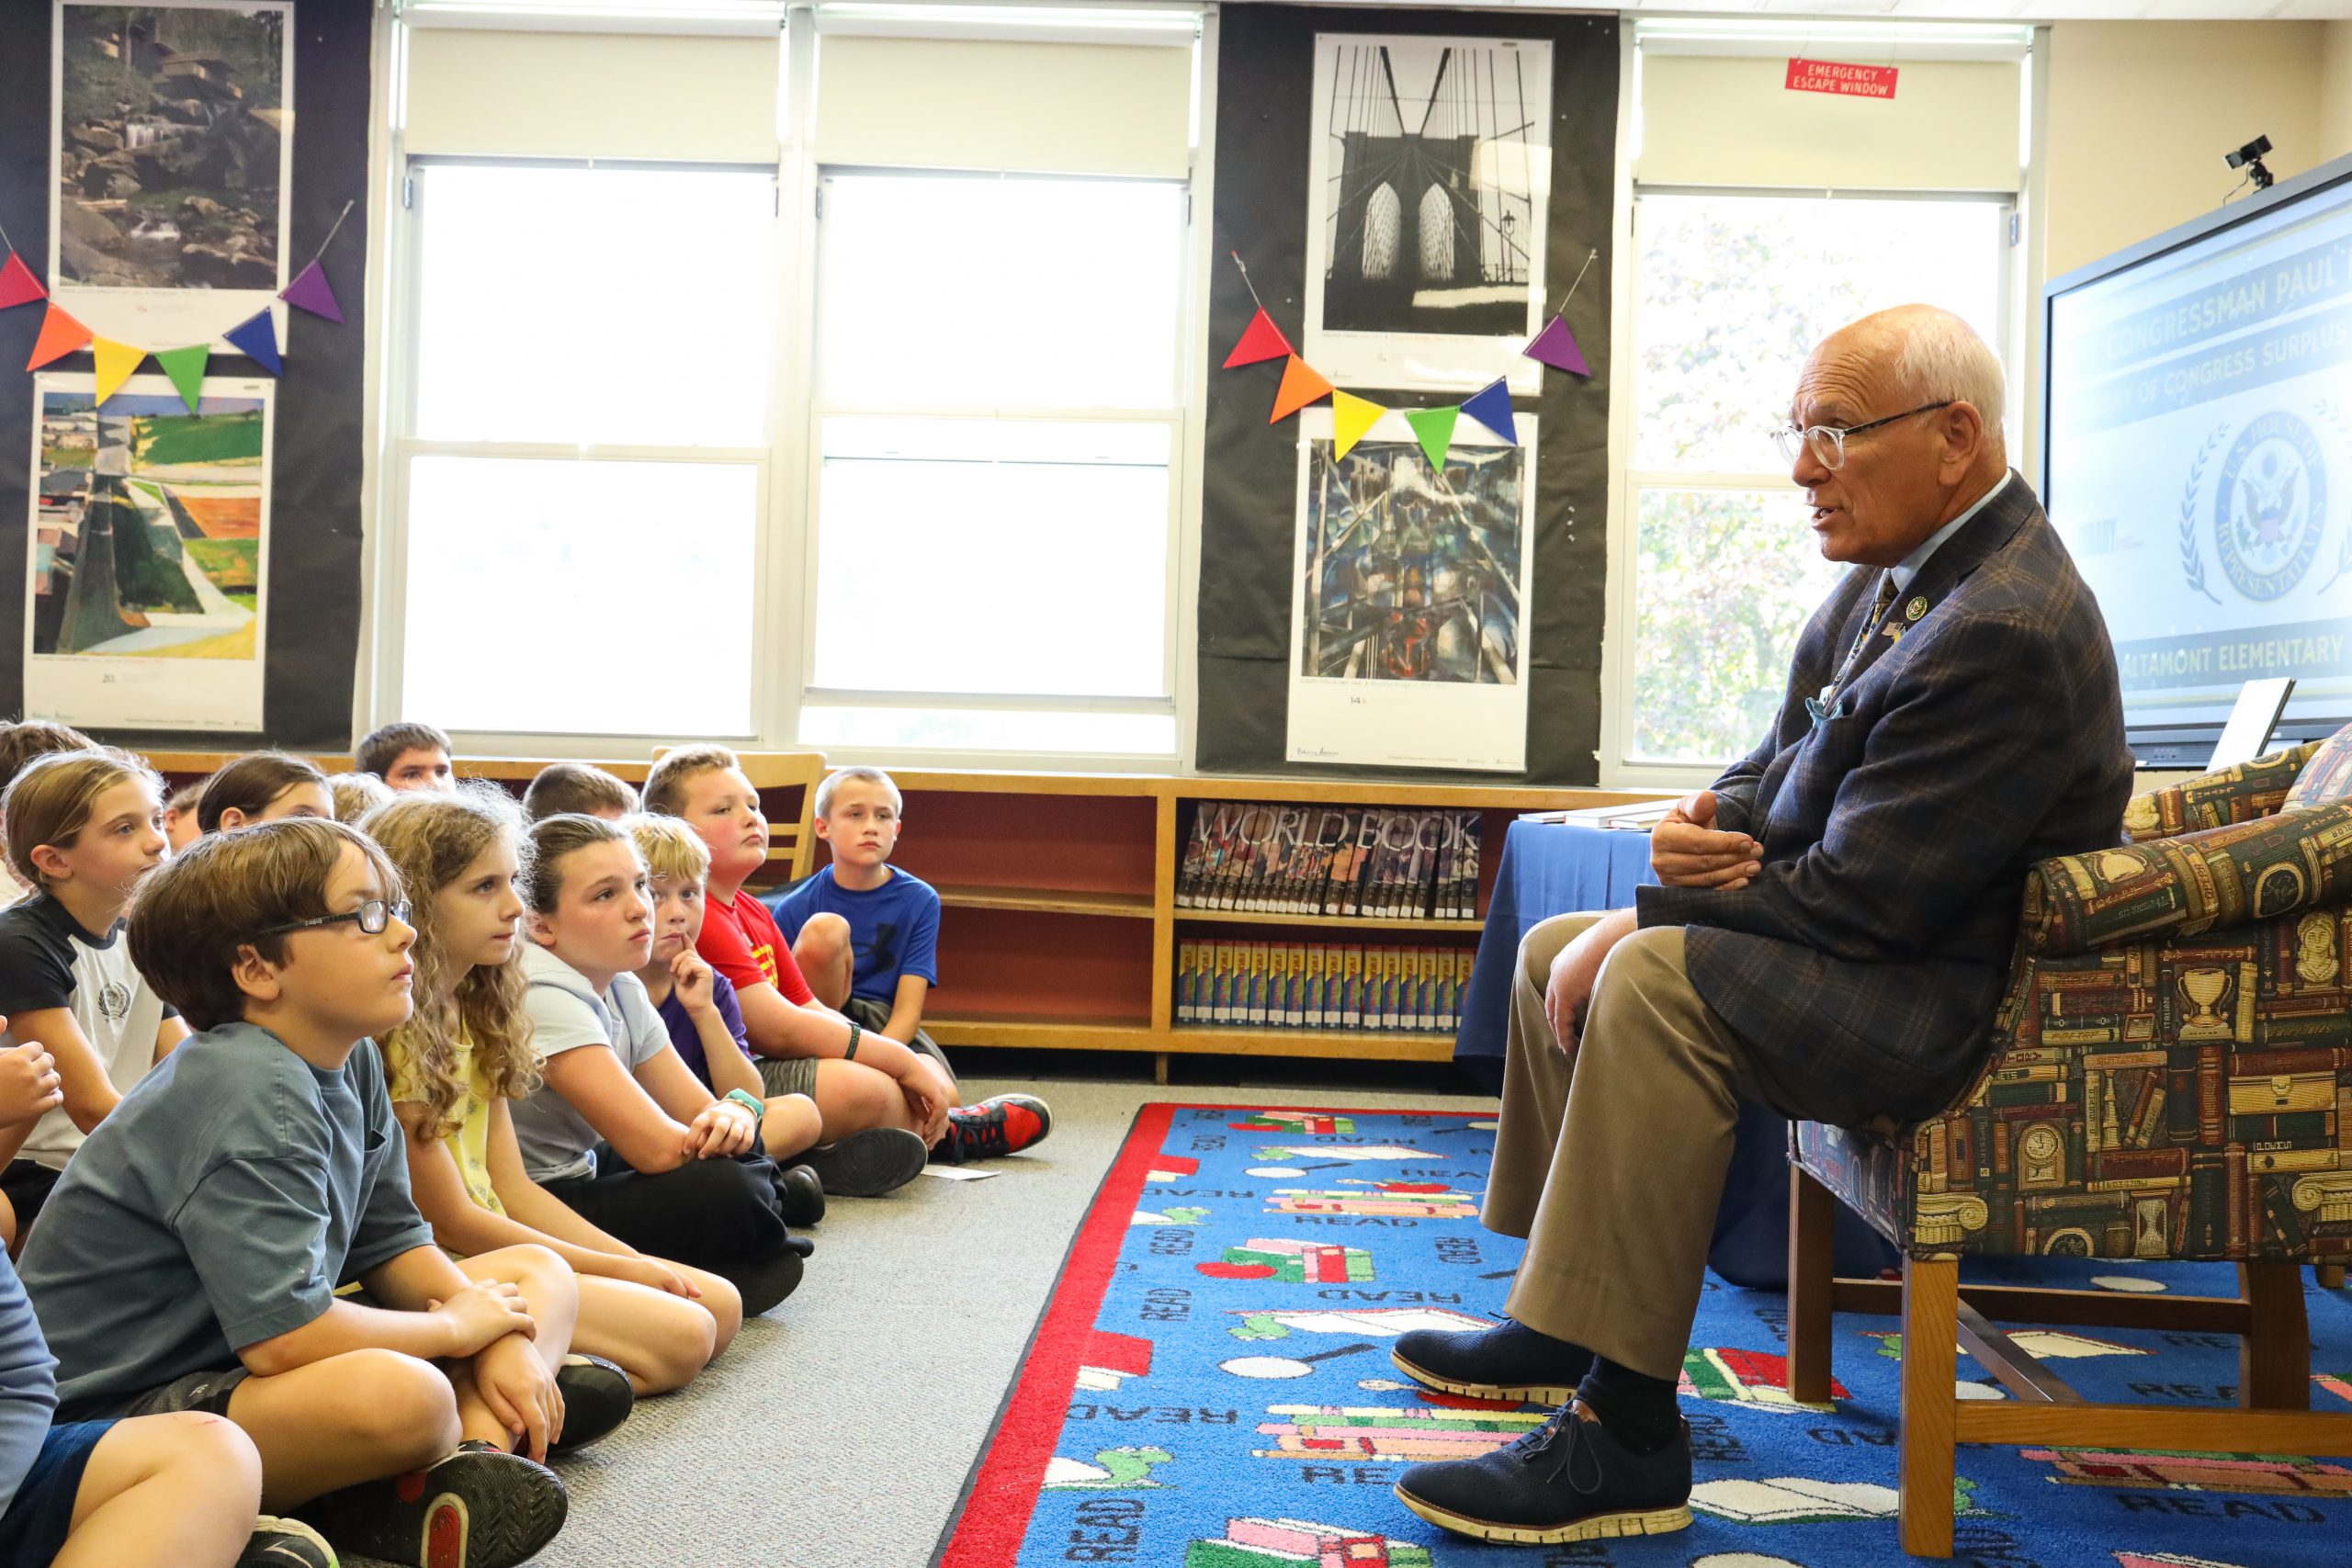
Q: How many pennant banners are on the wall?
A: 2